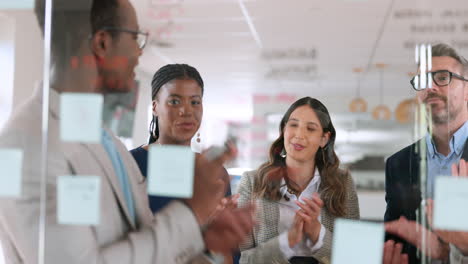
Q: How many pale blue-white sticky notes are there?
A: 6